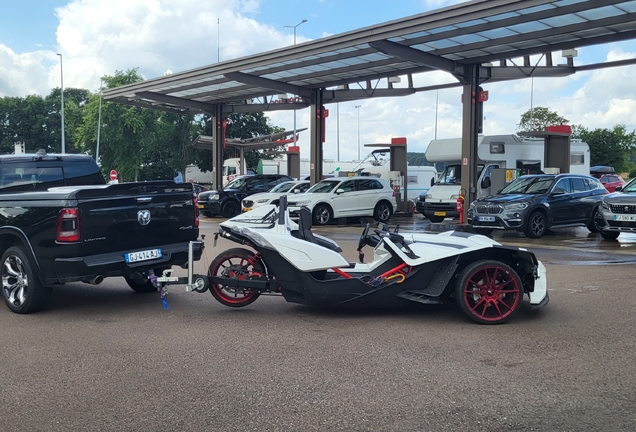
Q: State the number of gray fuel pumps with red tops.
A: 3